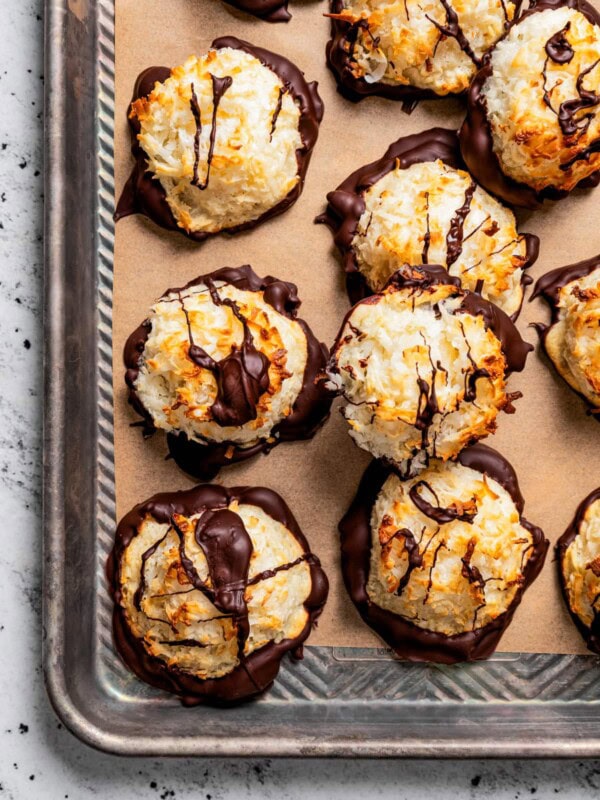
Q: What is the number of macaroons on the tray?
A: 11